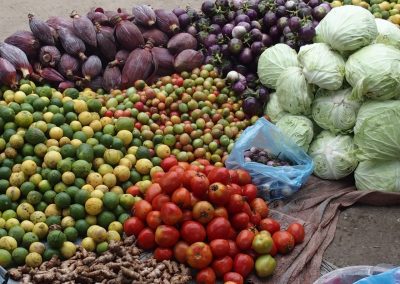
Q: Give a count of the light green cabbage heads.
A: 12